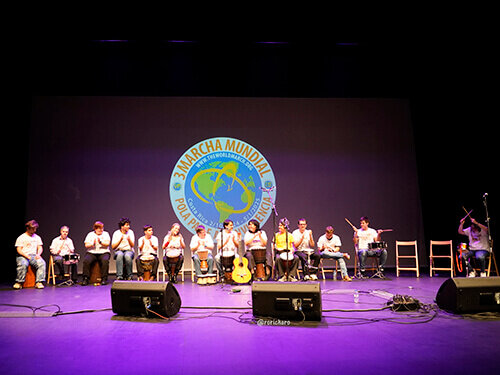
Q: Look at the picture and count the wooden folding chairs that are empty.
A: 2